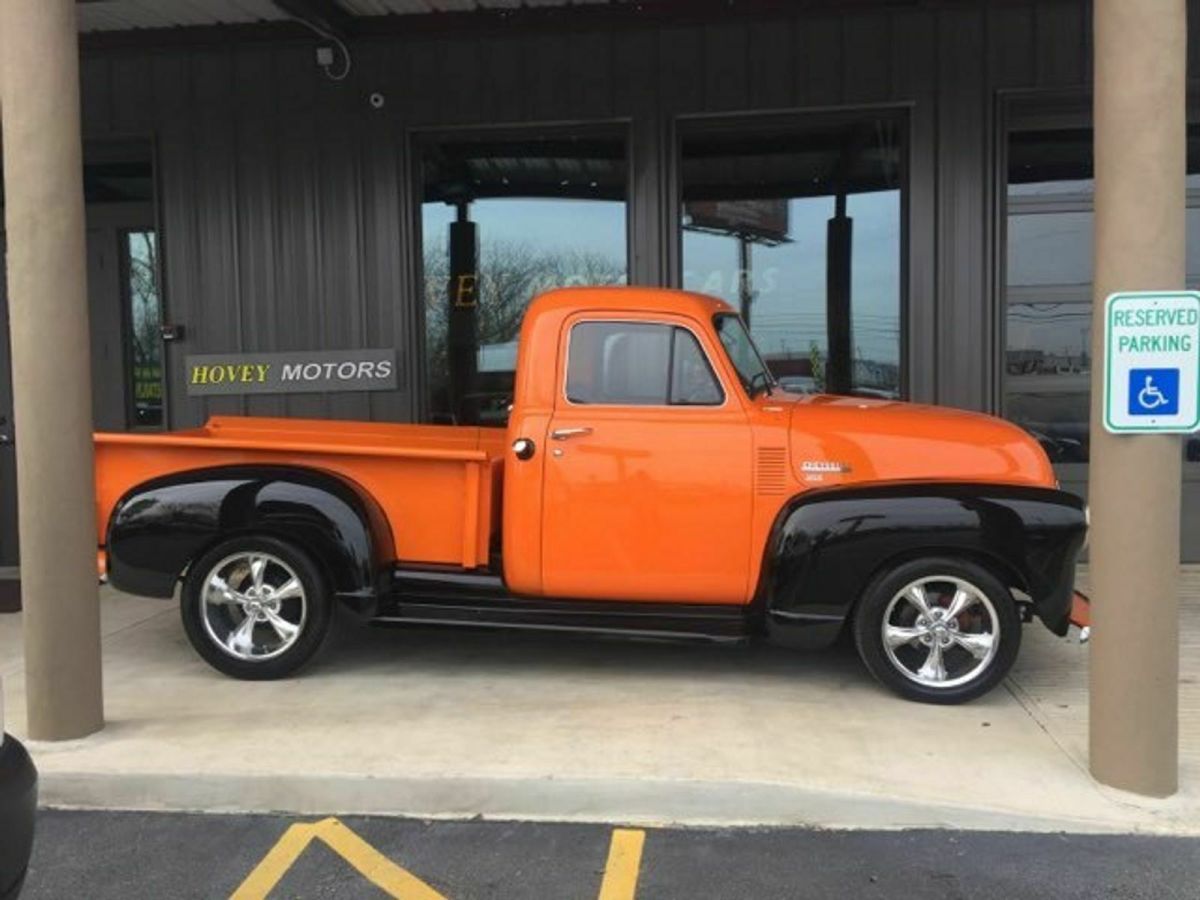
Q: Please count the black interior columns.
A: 2